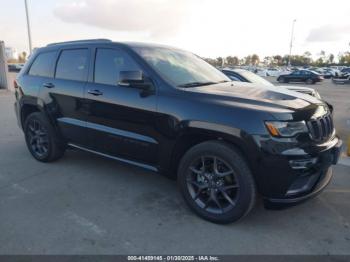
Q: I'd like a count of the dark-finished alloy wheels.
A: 2